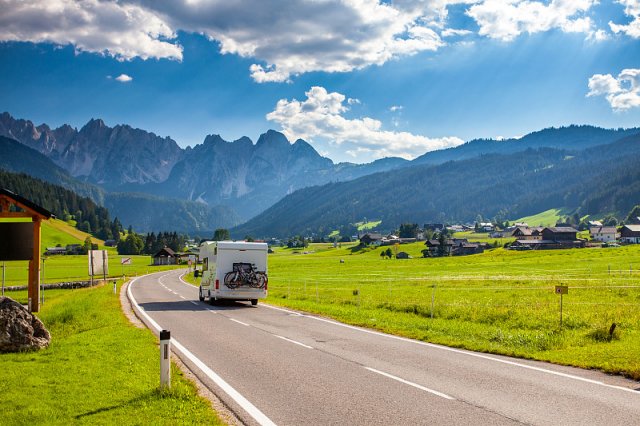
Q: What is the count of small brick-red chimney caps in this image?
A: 0